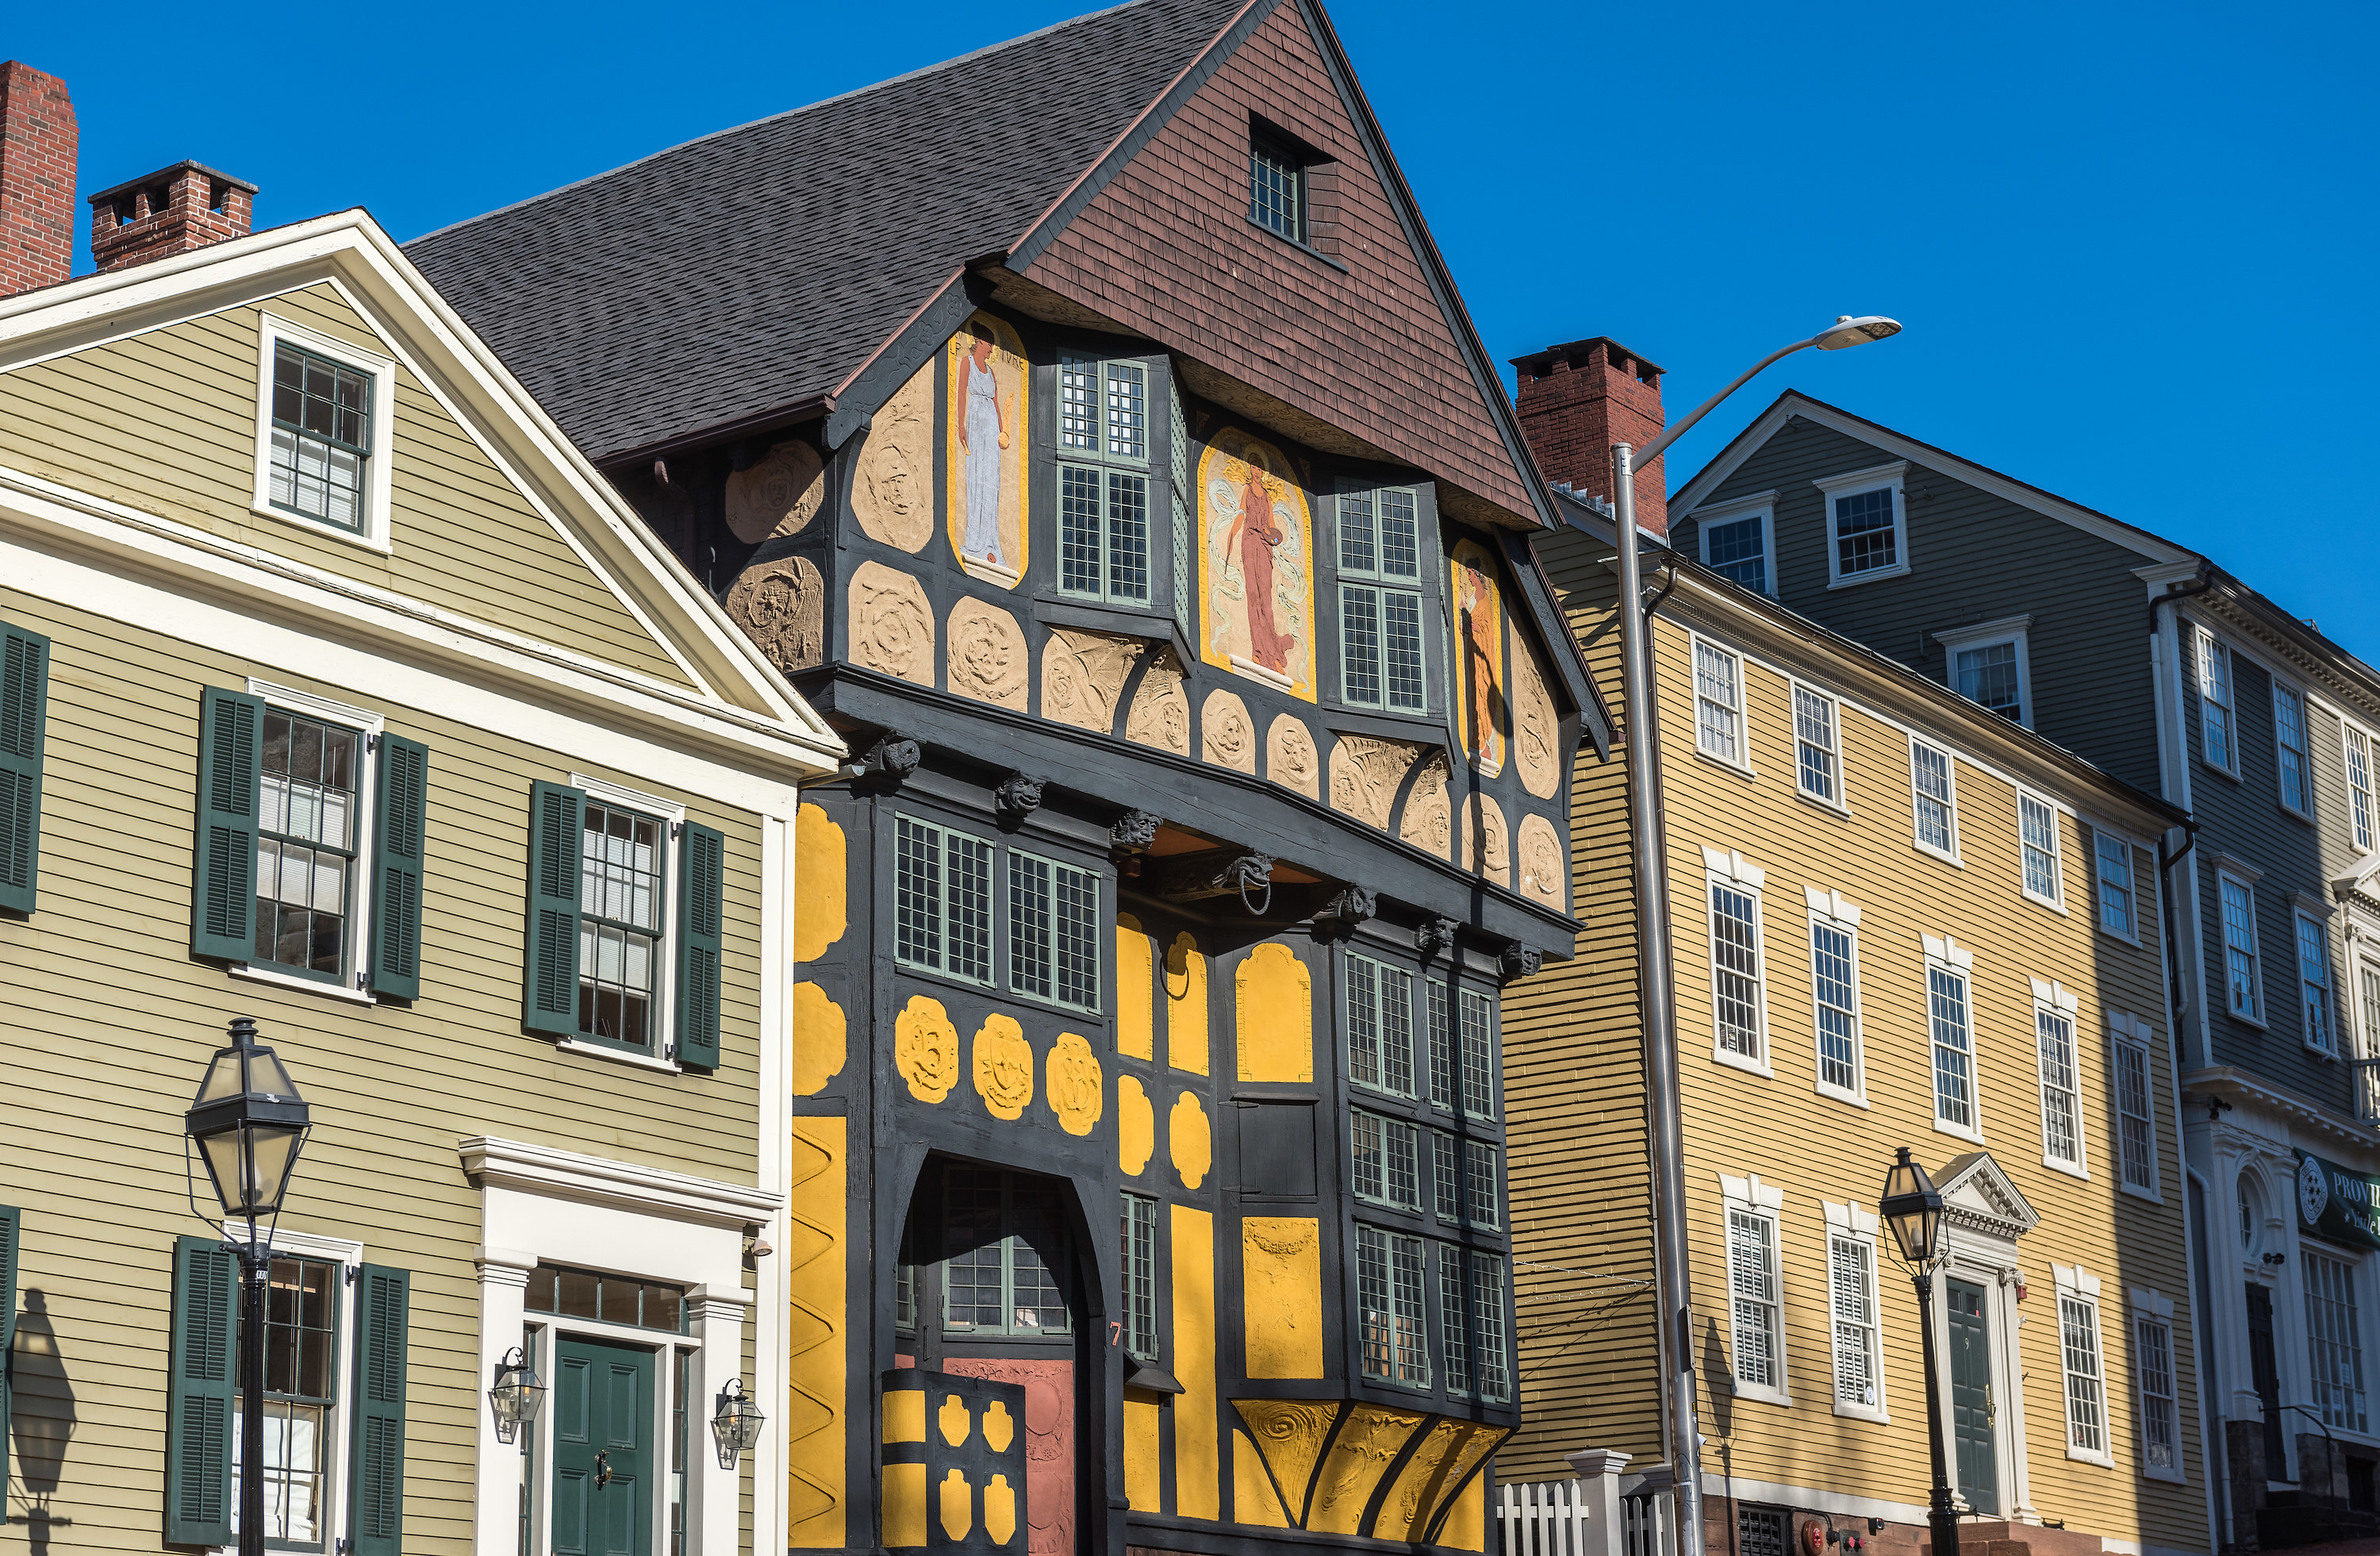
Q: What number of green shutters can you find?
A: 8